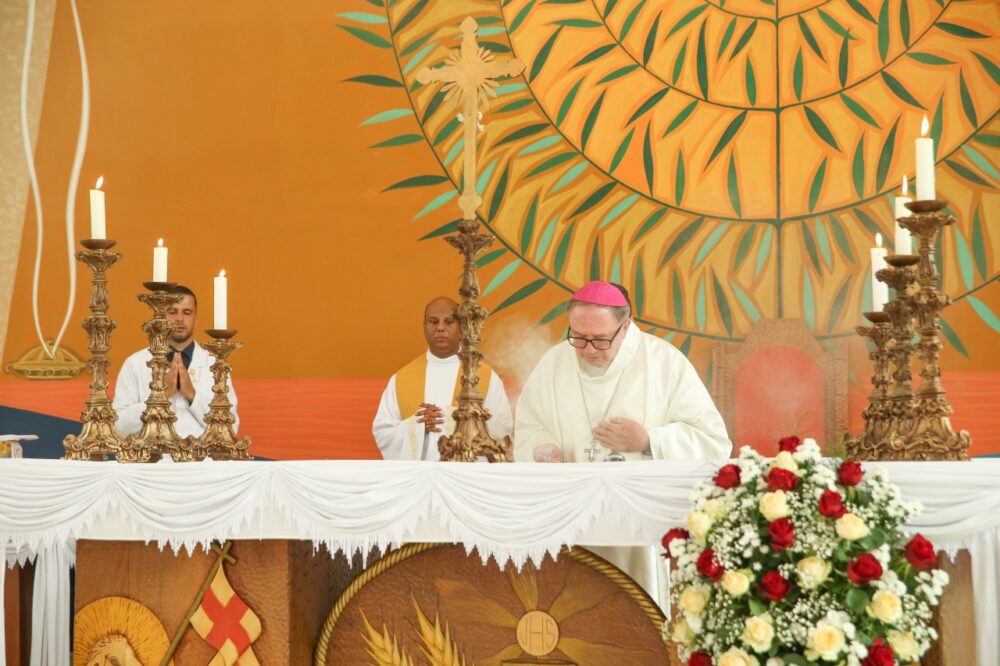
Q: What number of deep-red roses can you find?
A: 13